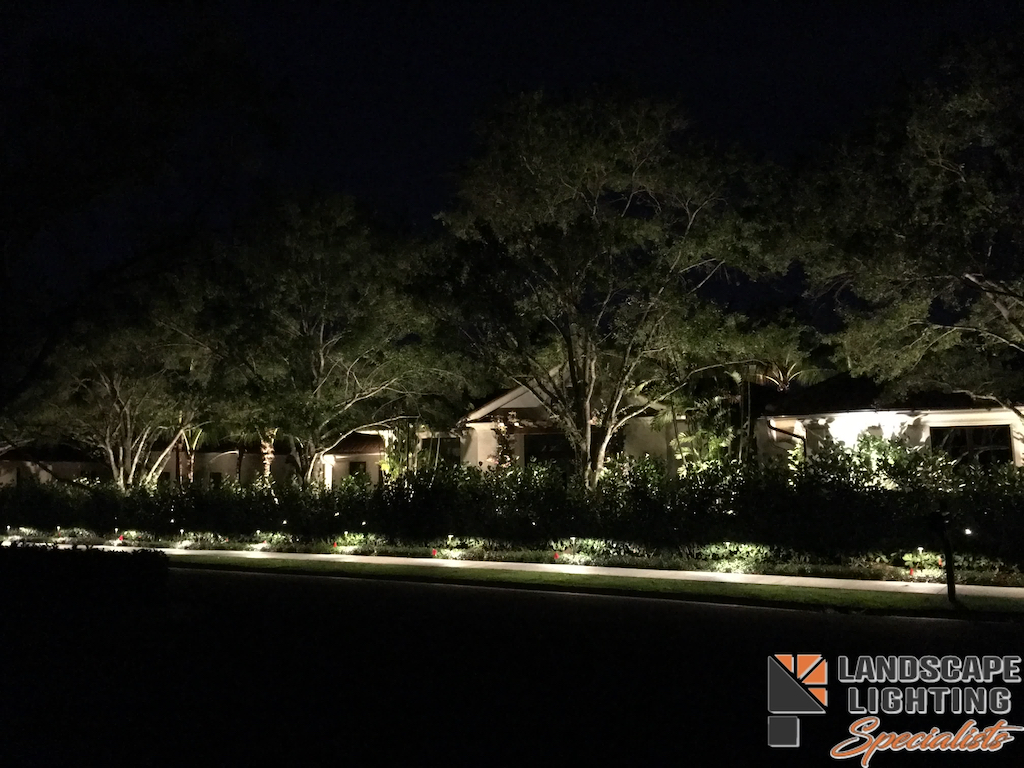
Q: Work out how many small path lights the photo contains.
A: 10